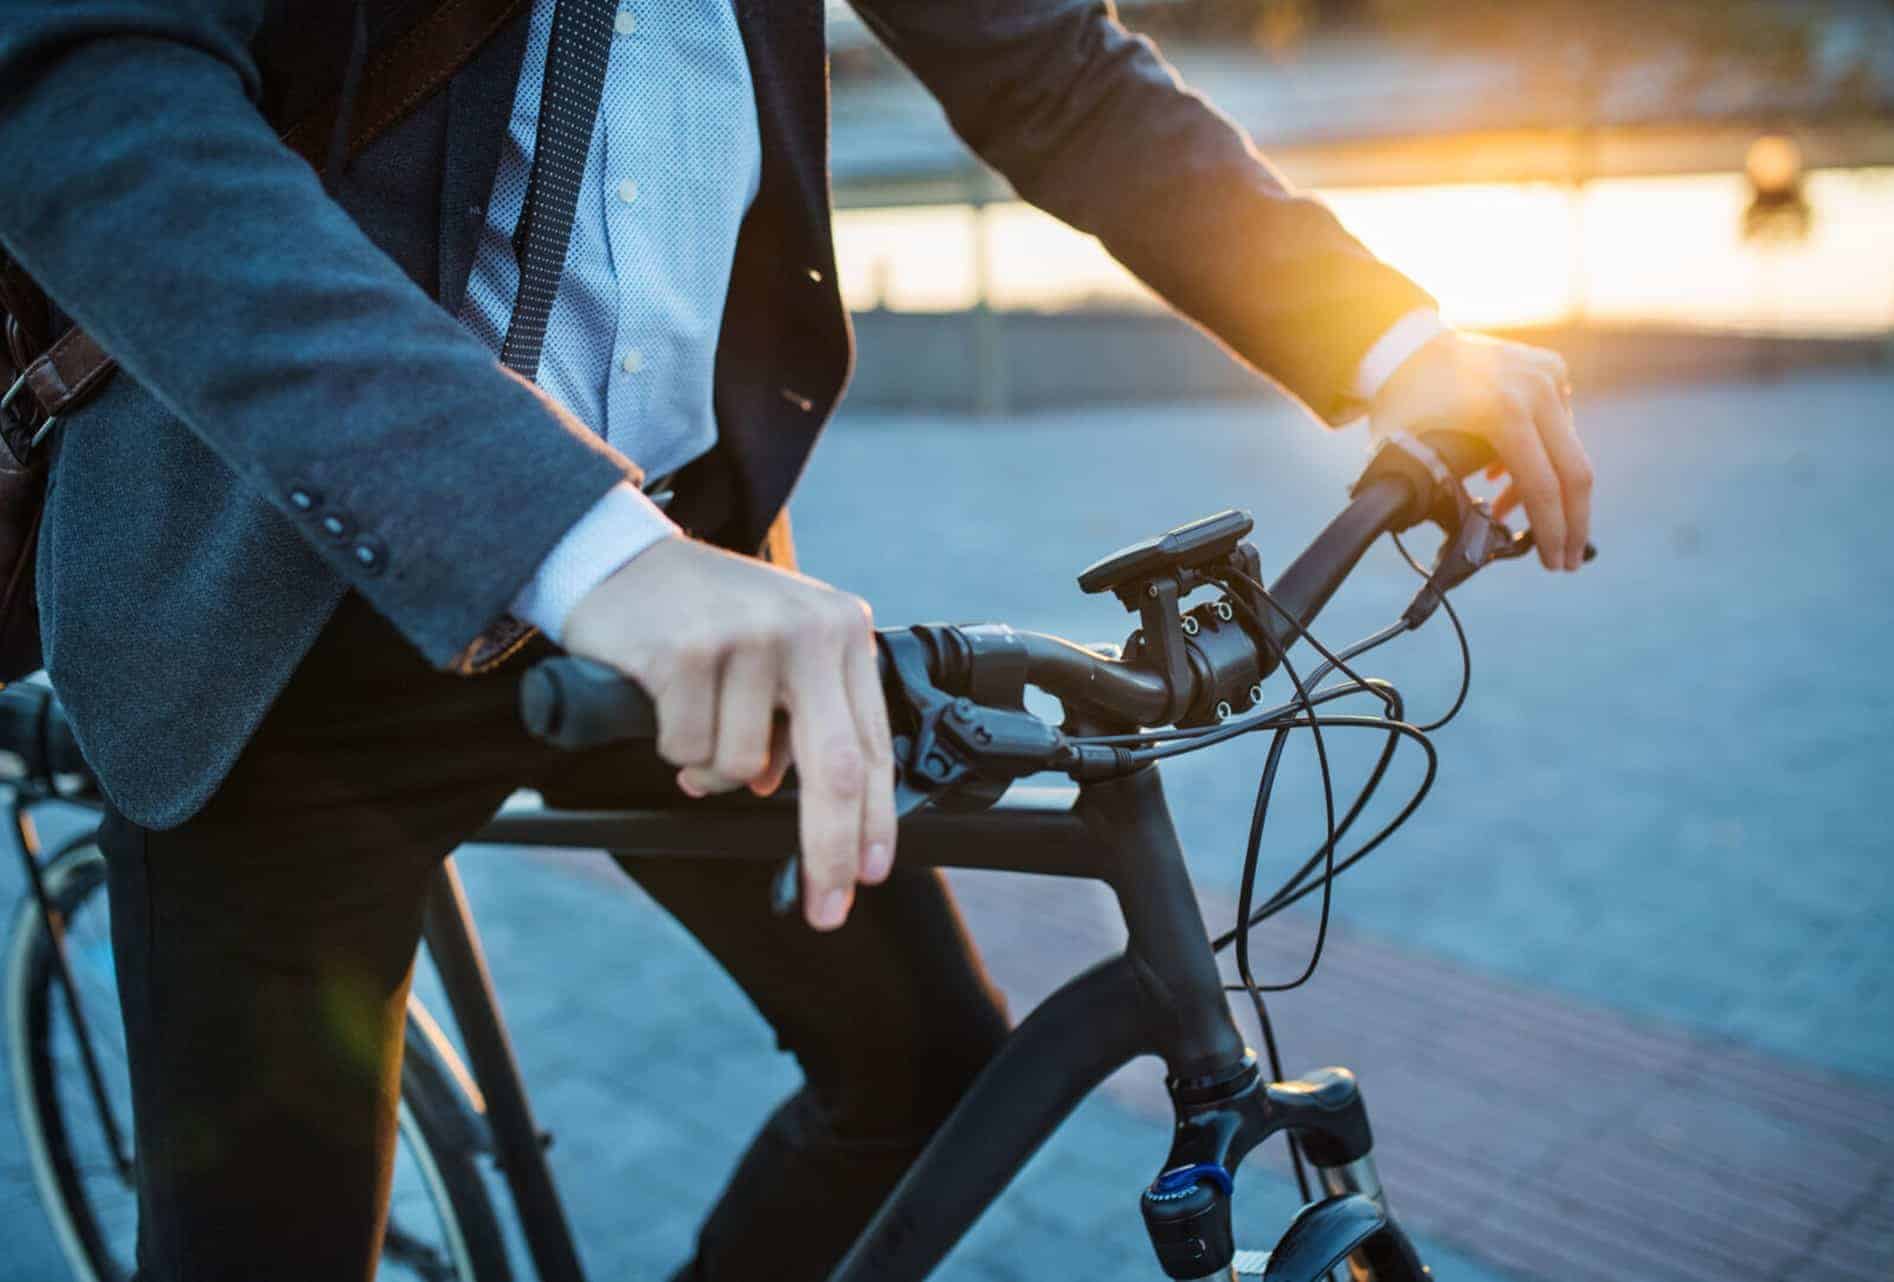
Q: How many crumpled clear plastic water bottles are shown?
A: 0